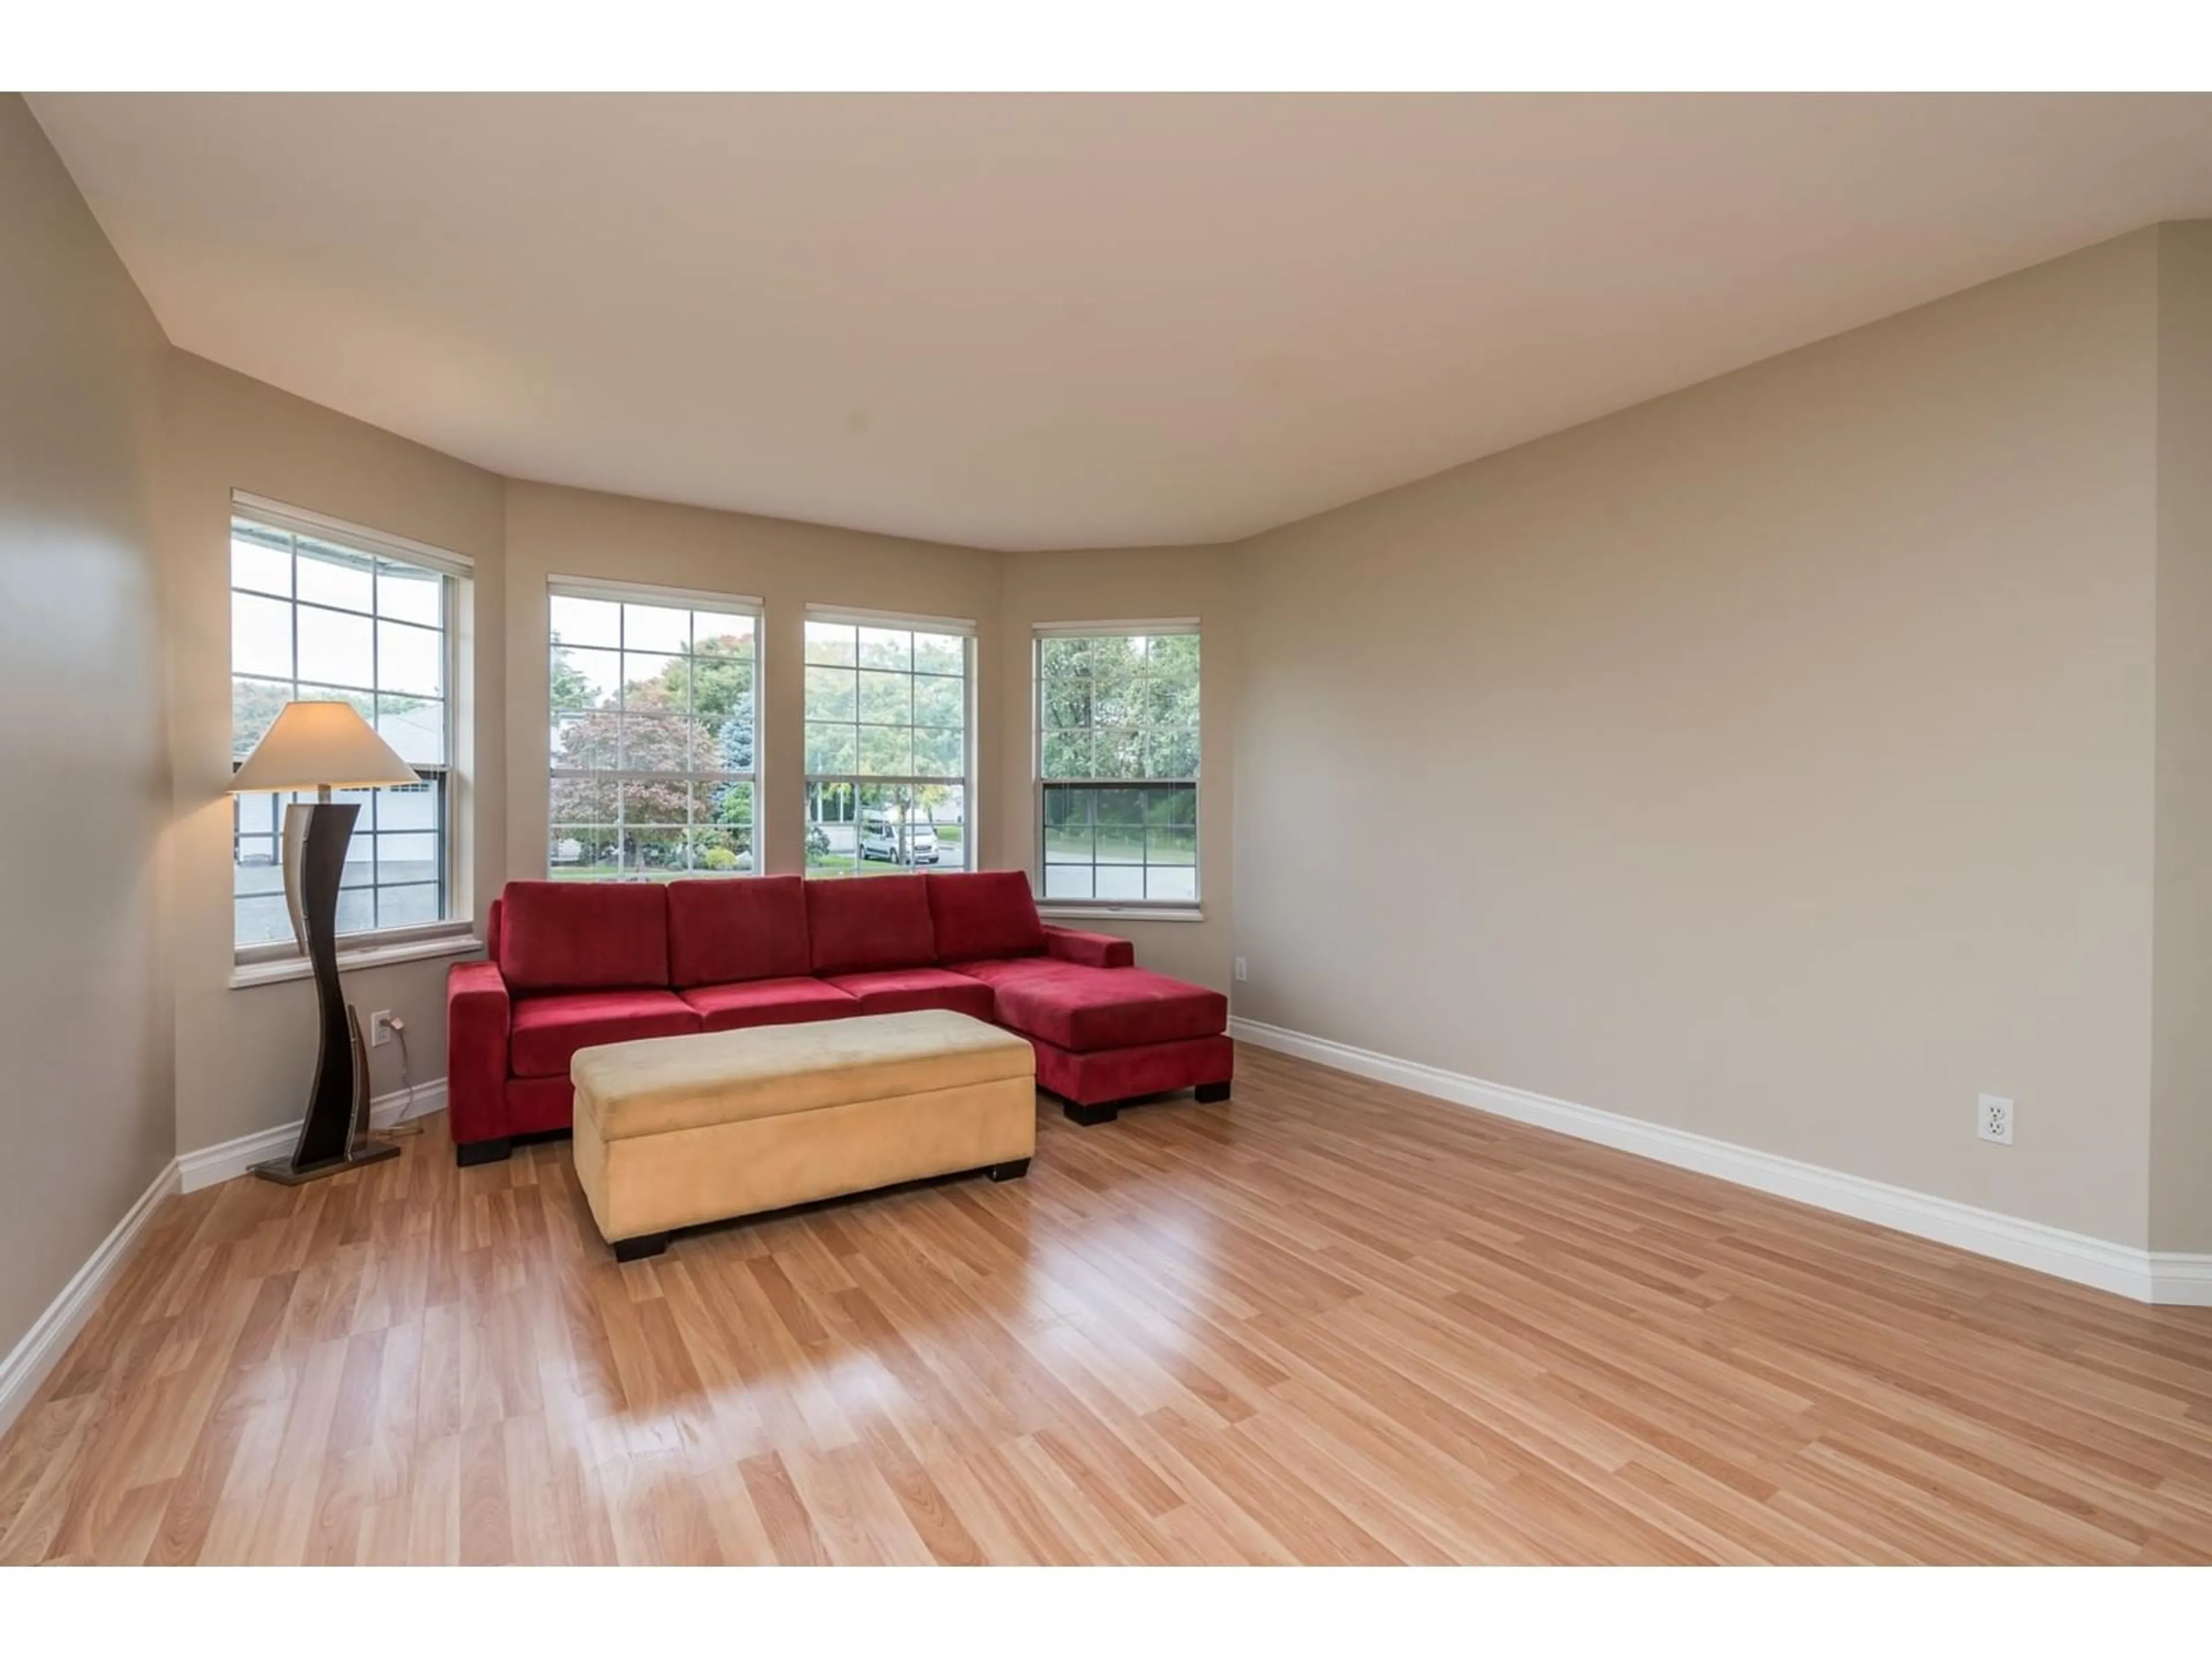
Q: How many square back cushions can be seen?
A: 4